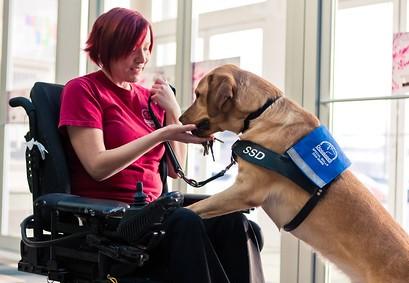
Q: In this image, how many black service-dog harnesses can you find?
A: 1